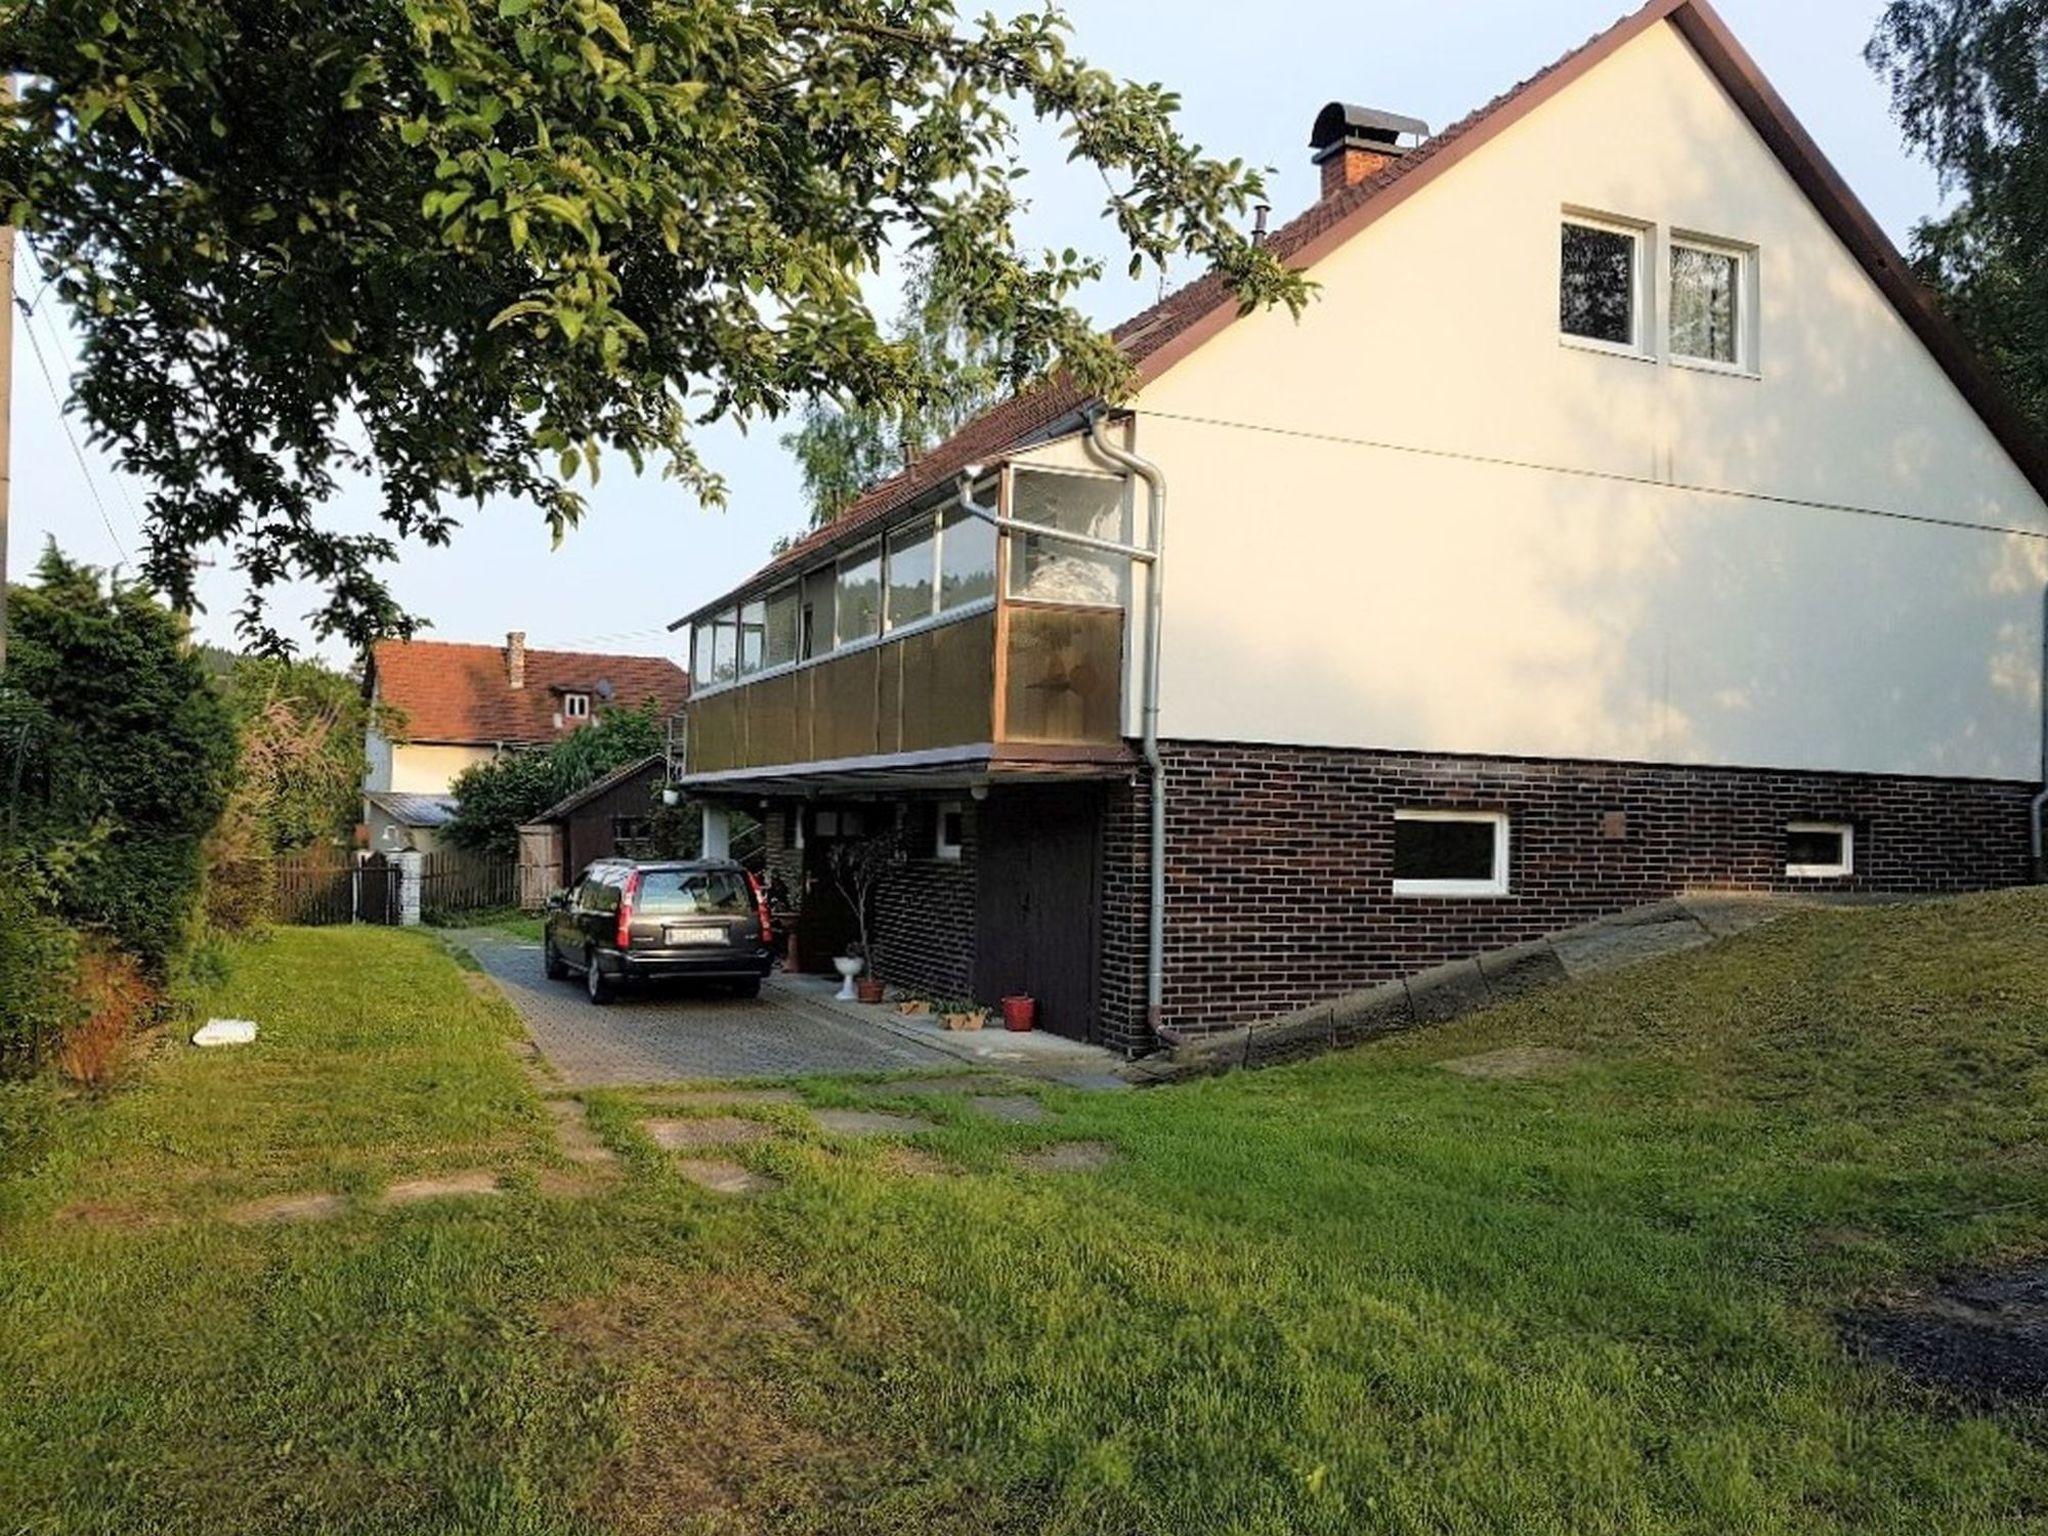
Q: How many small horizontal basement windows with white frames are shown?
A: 2